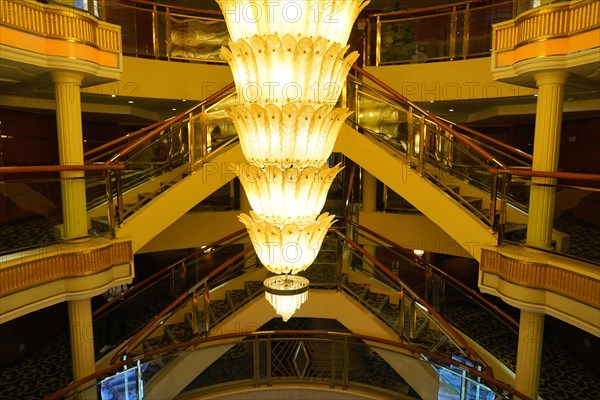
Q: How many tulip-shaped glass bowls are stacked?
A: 5